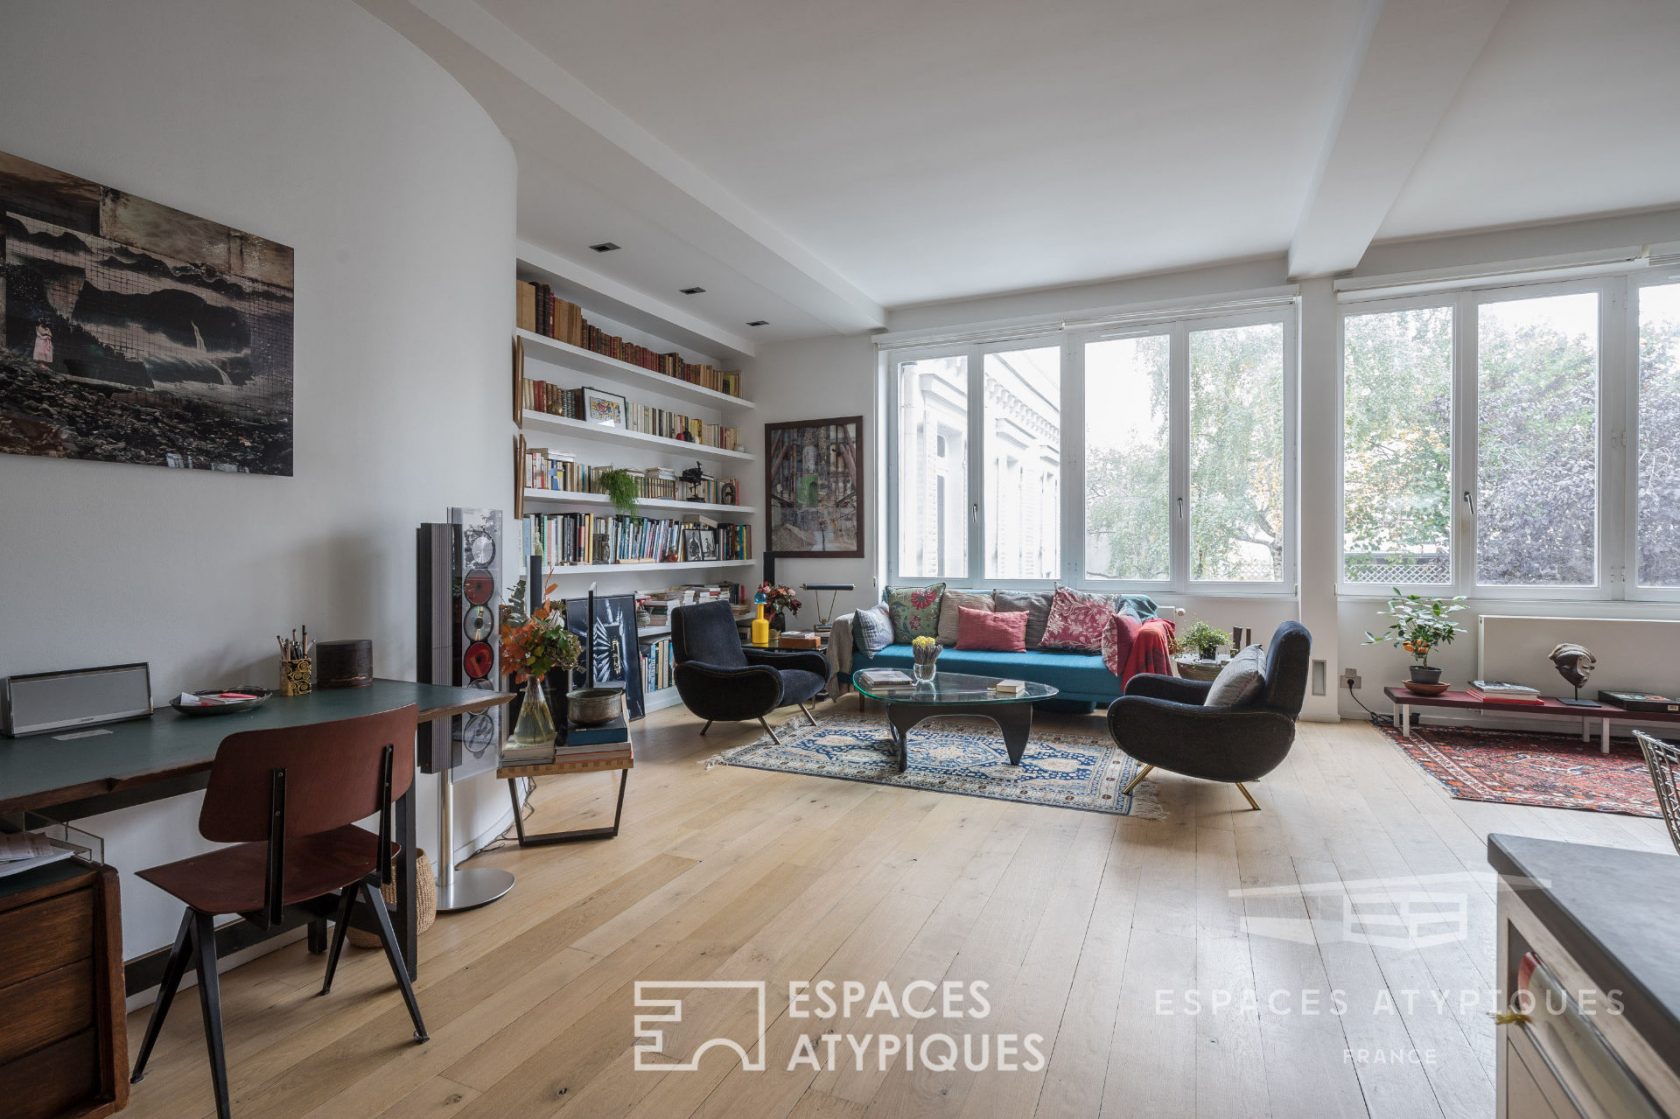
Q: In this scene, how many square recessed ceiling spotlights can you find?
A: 3